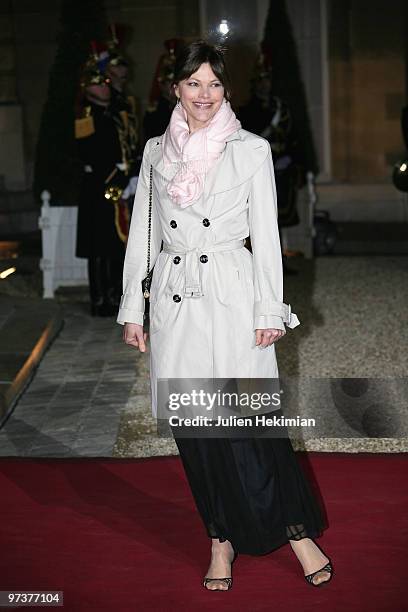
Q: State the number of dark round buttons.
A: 5